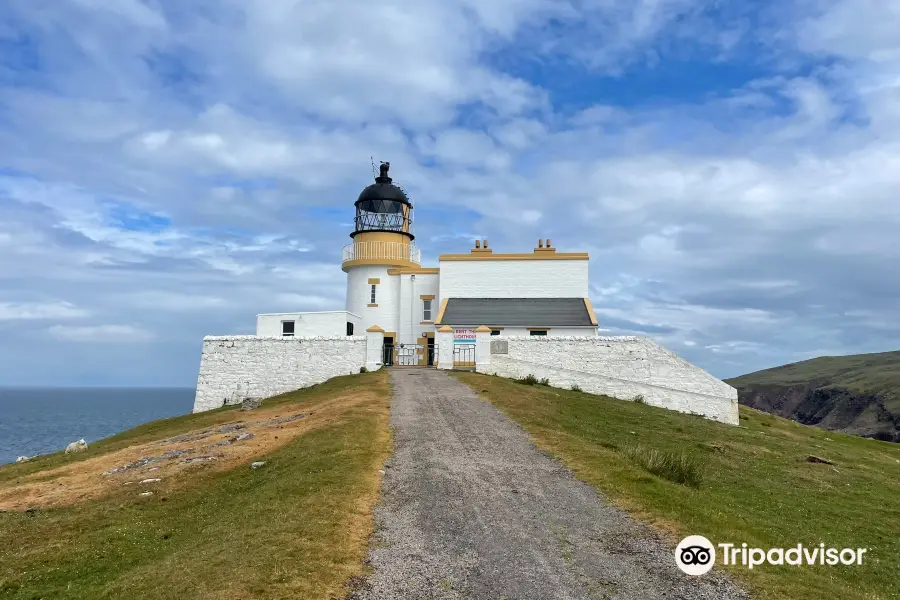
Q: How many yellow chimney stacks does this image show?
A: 2